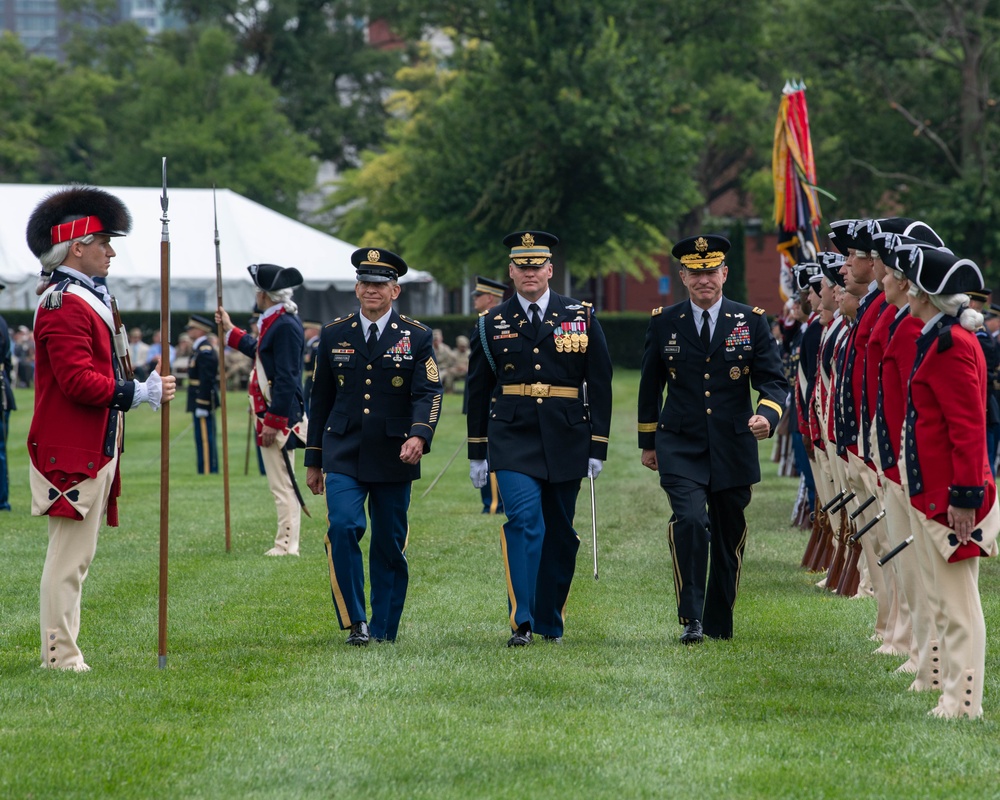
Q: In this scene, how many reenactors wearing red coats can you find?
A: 6